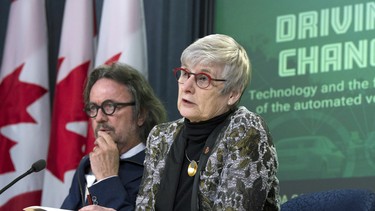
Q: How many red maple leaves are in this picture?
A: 3